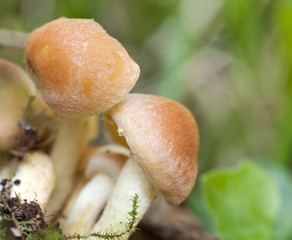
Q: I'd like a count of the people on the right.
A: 0